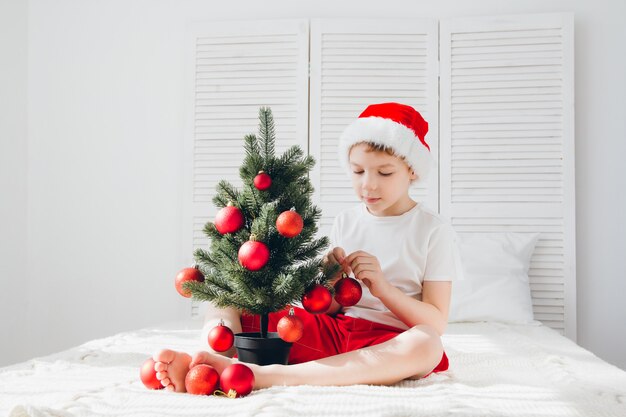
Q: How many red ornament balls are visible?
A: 12